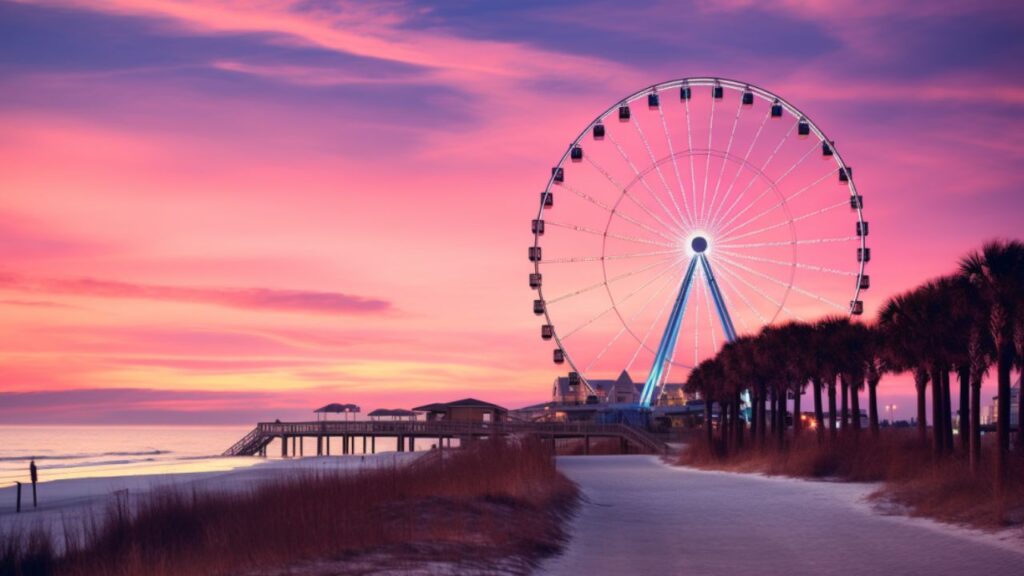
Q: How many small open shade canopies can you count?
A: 2